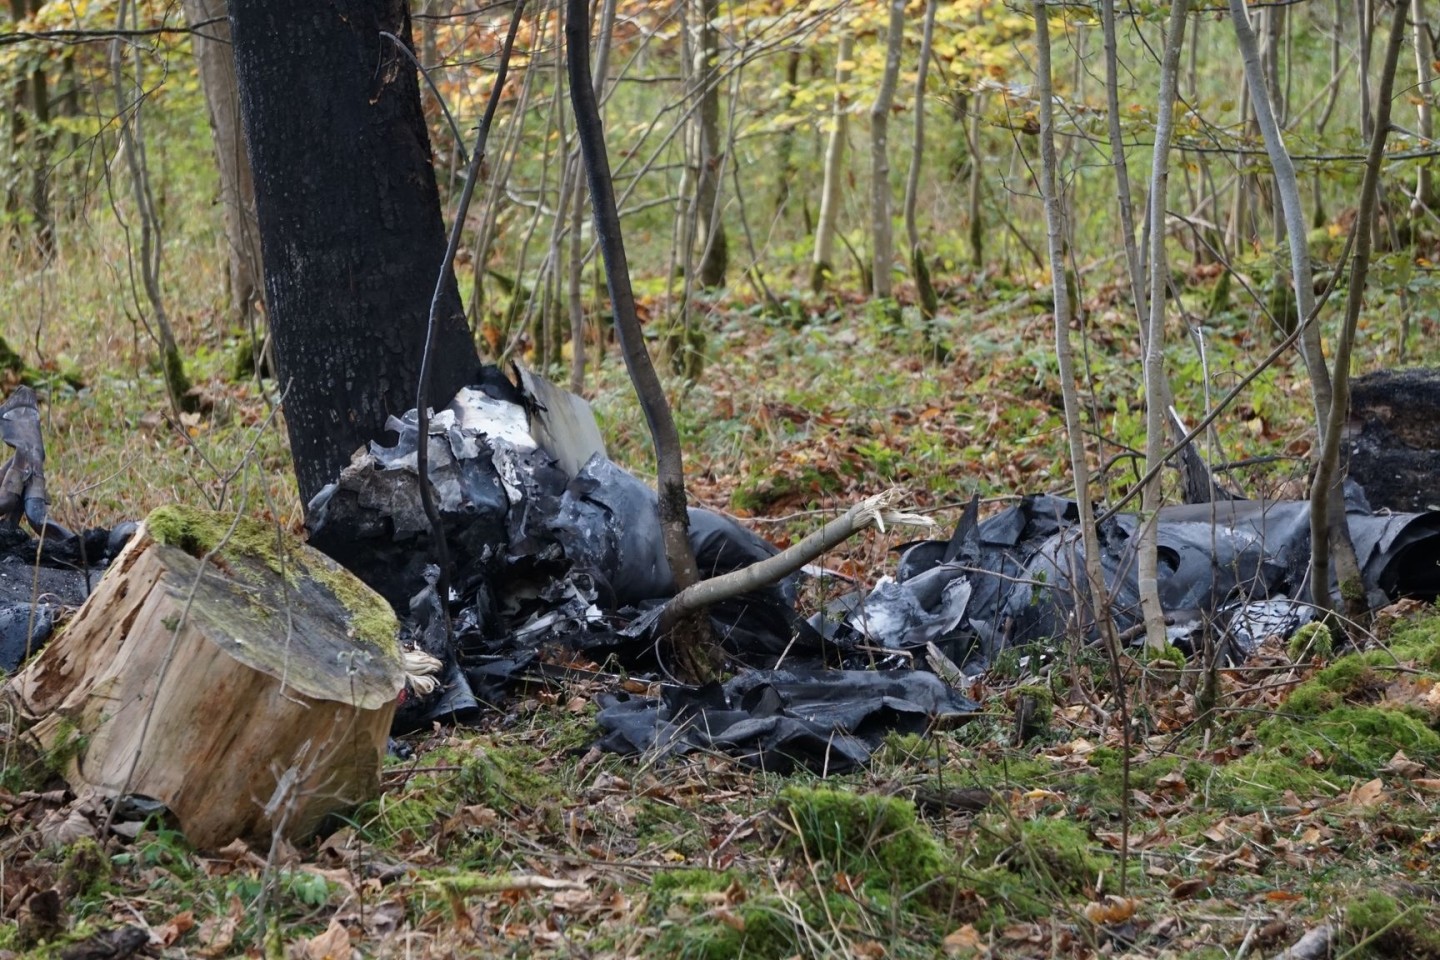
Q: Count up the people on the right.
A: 0